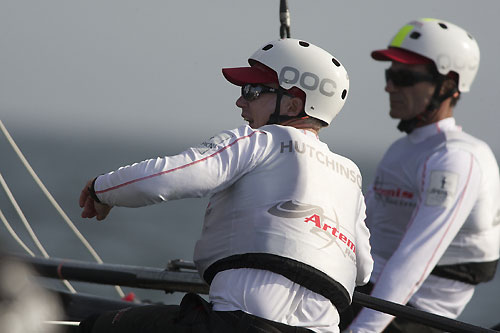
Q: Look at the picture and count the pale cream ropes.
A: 3